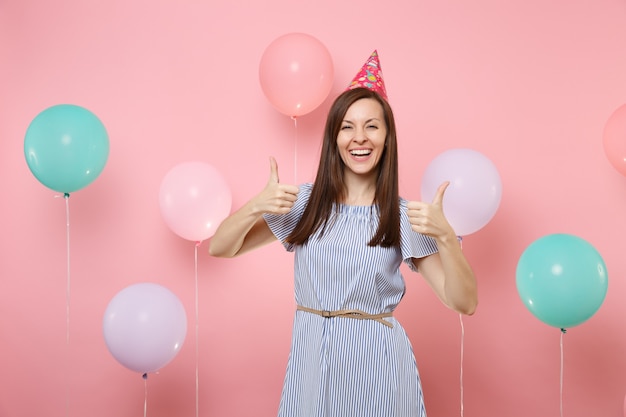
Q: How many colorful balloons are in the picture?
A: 7